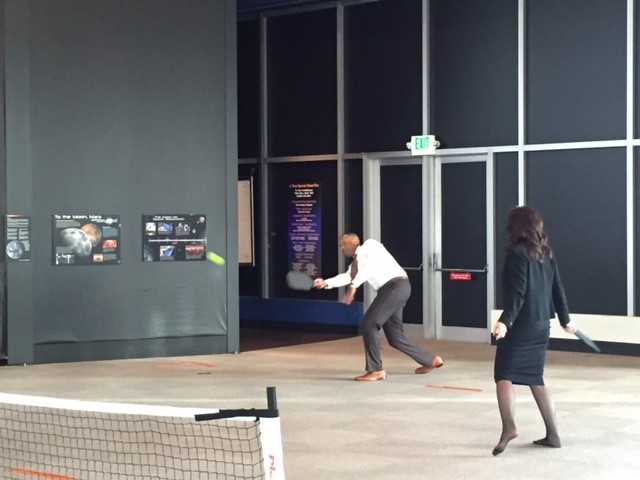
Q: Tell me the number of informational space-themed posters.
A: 3